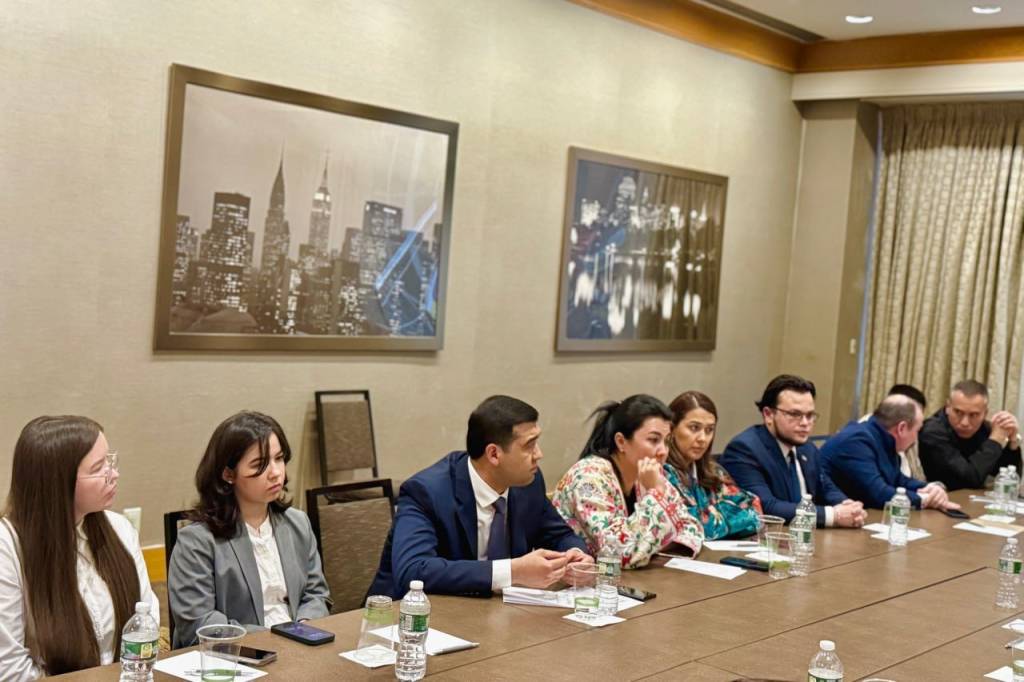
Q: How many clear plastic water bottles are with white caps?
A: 10